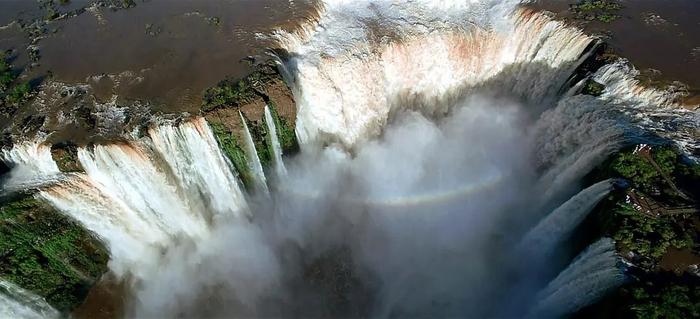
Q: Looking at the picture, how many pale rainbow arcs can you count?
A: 1